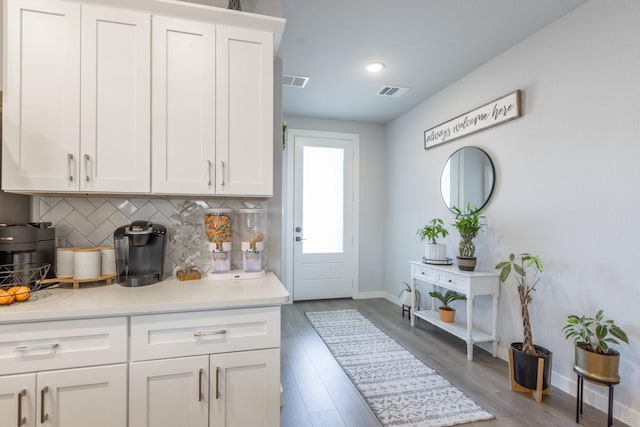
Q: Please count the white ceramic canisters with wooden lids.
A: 3